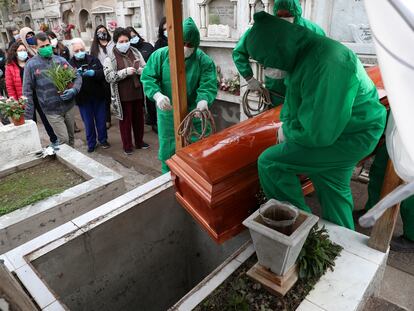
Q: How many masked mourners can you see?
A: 11